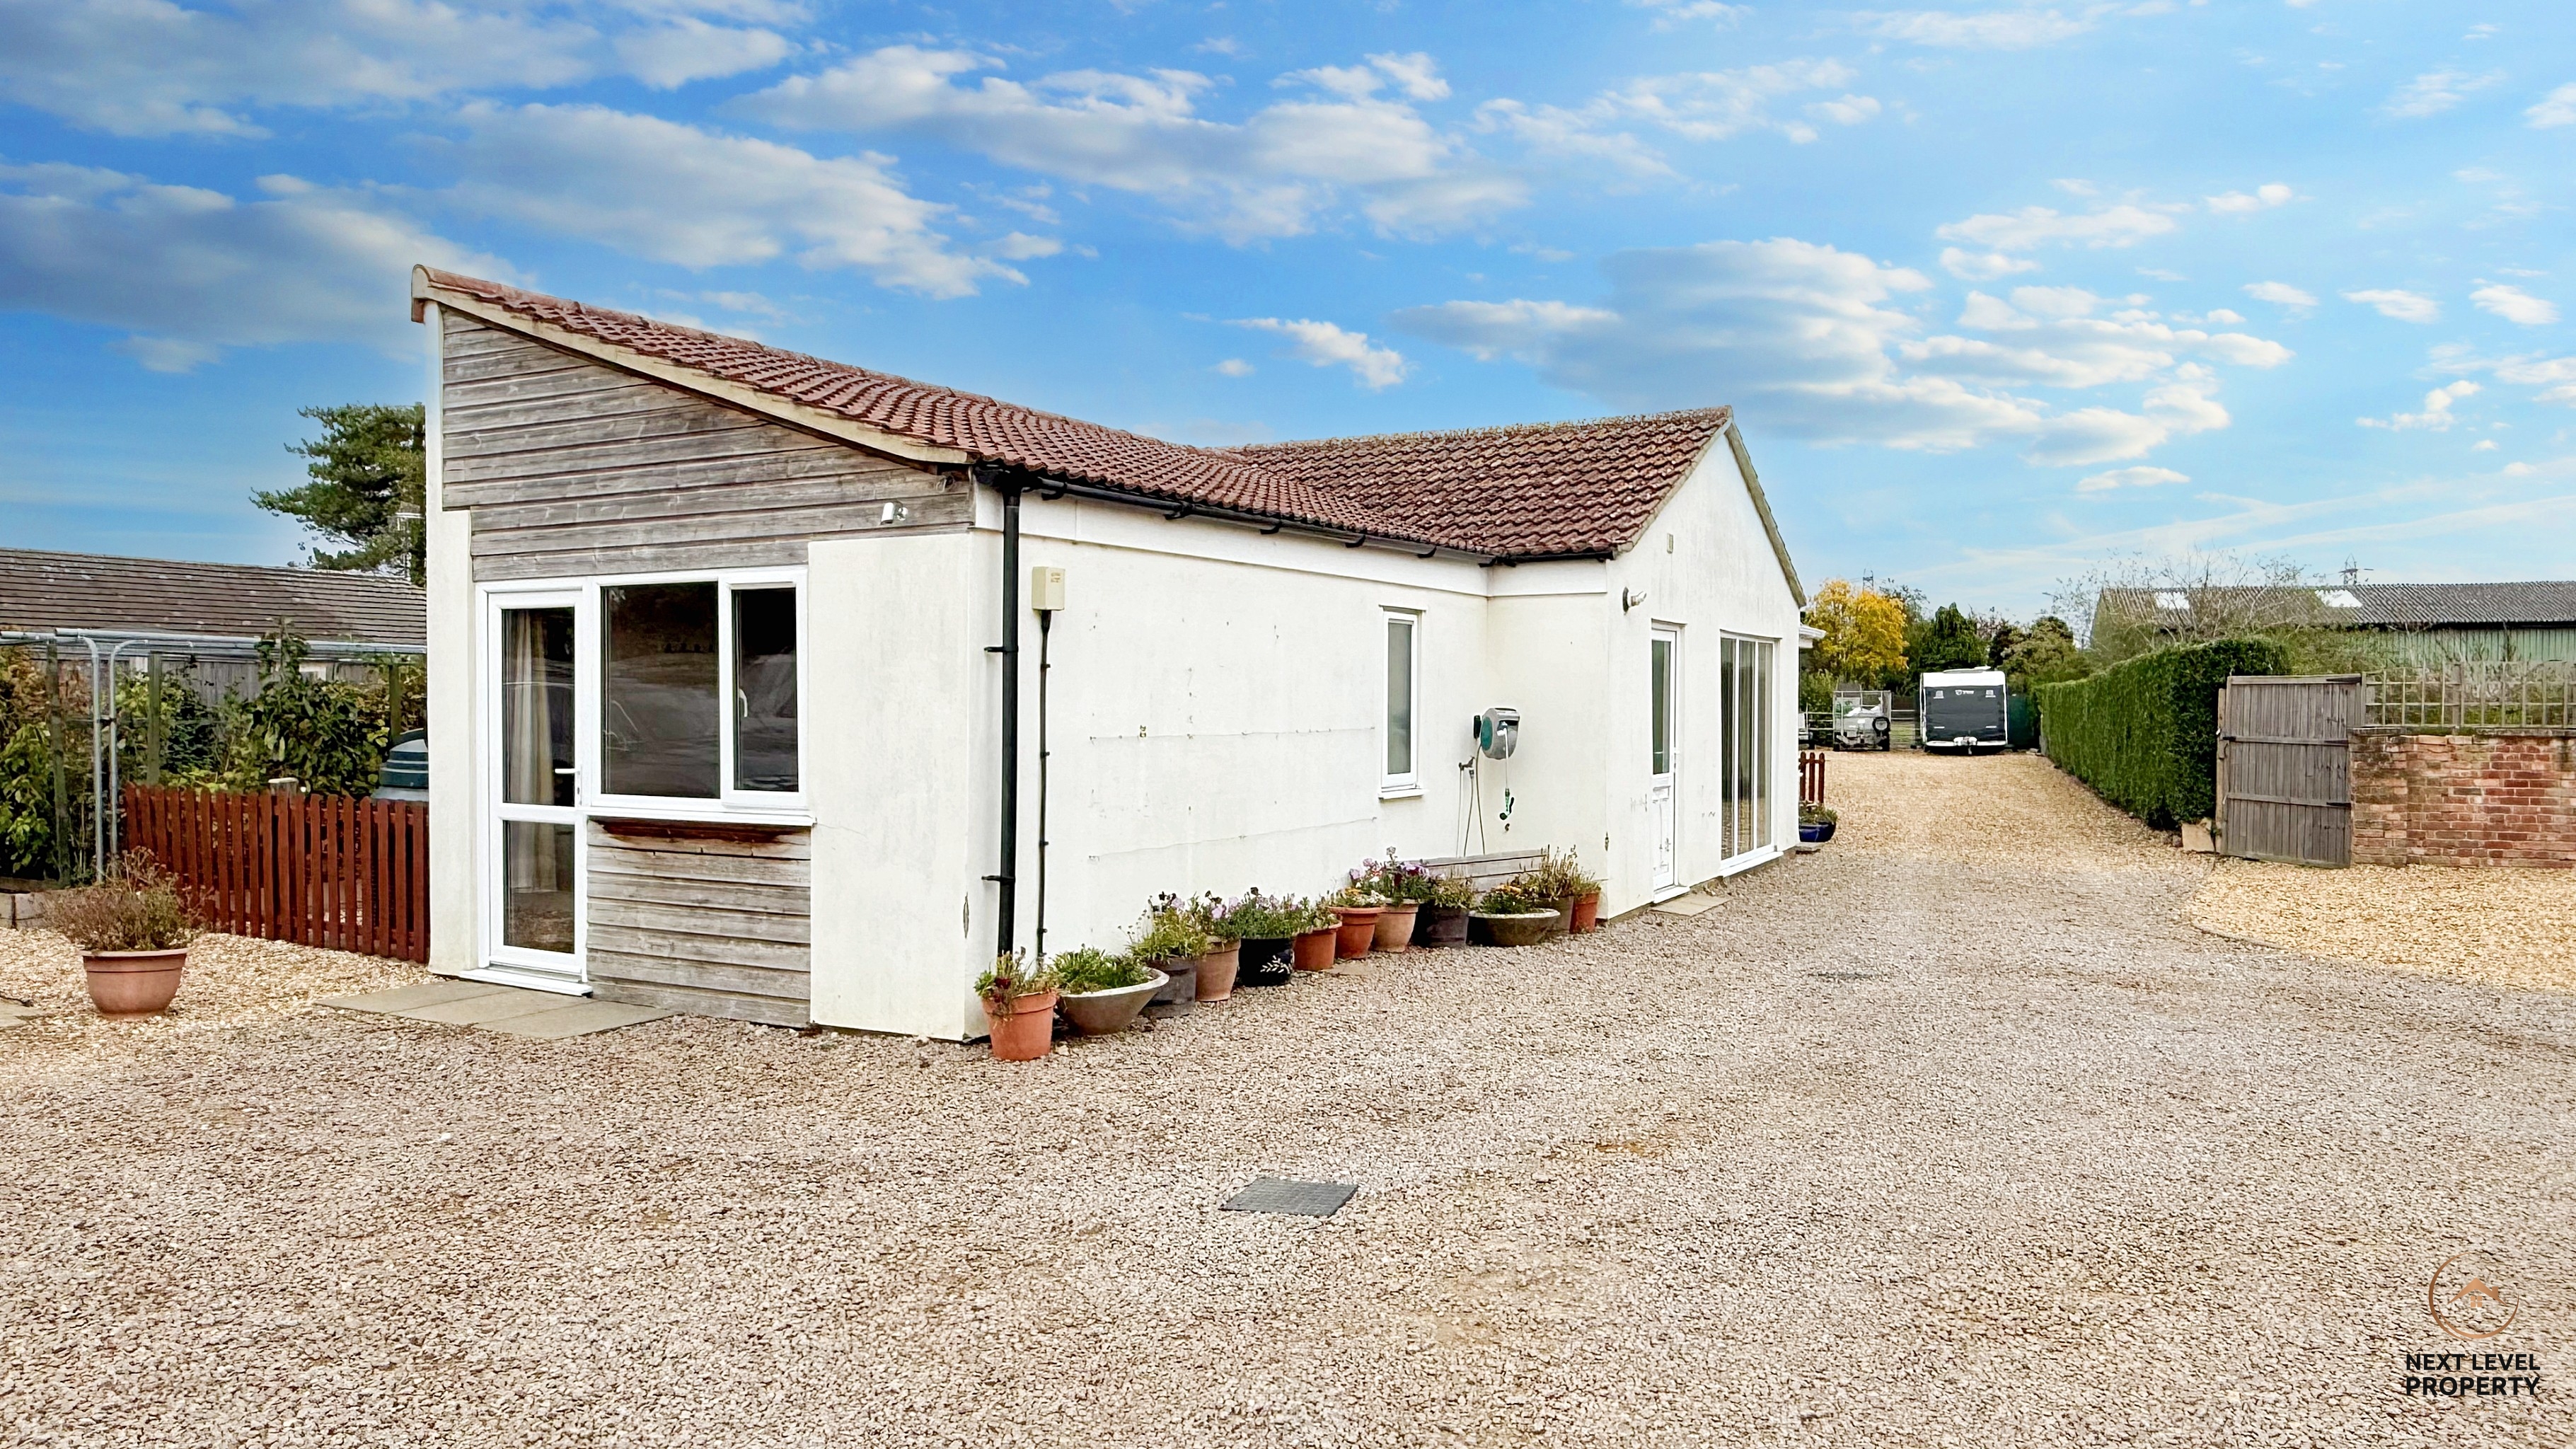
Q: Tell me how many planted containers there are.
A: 14